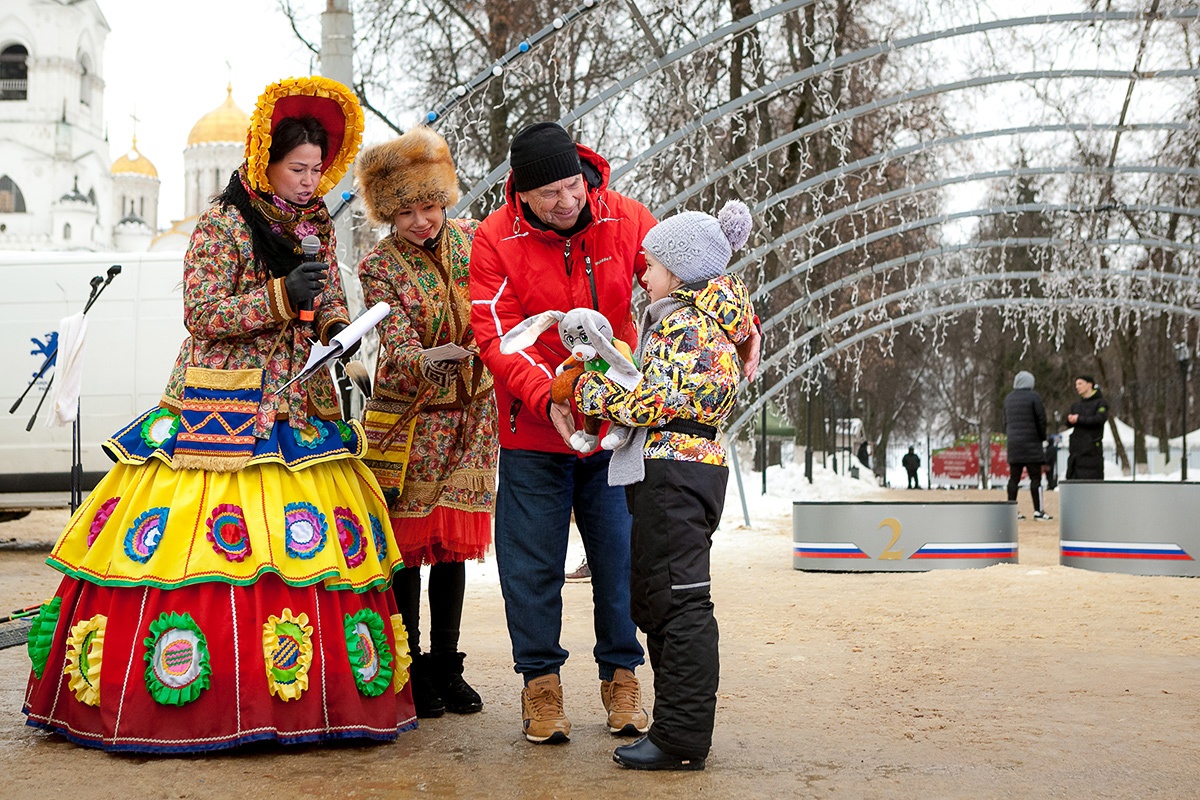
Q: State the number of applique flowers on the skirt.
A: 15